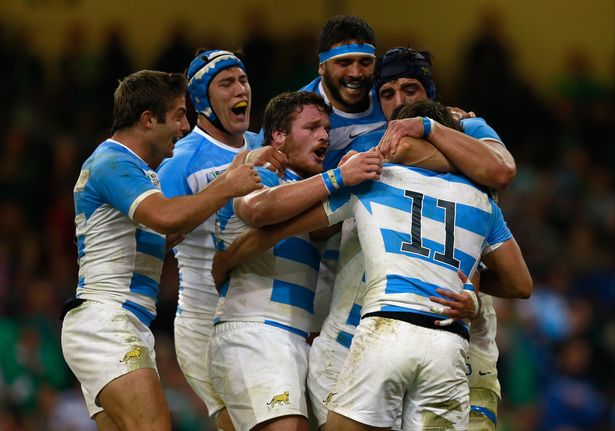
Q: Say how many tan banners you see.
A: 0